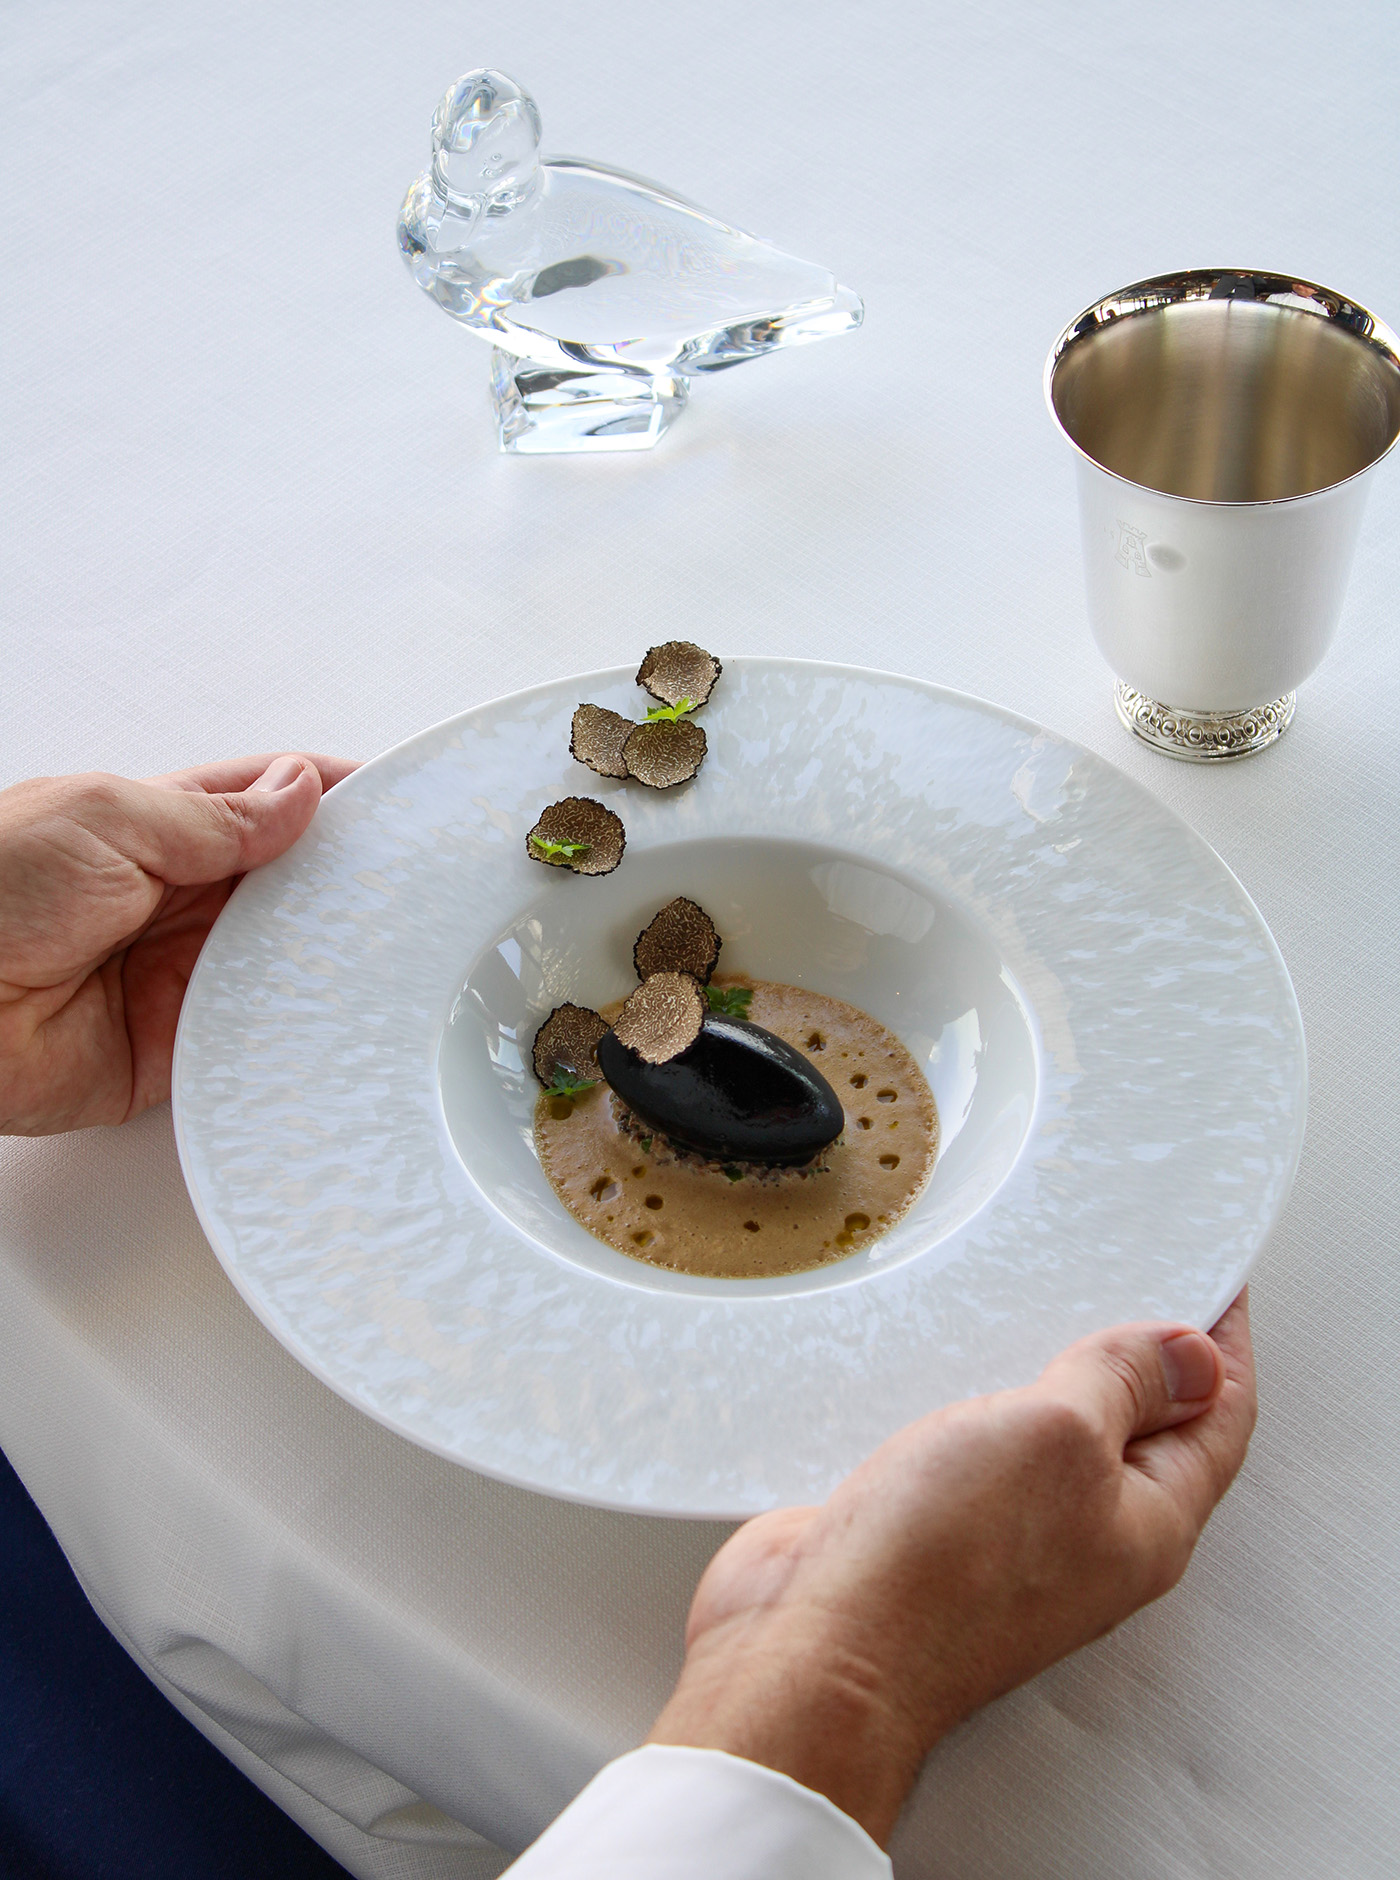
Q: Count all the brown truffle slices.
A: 7